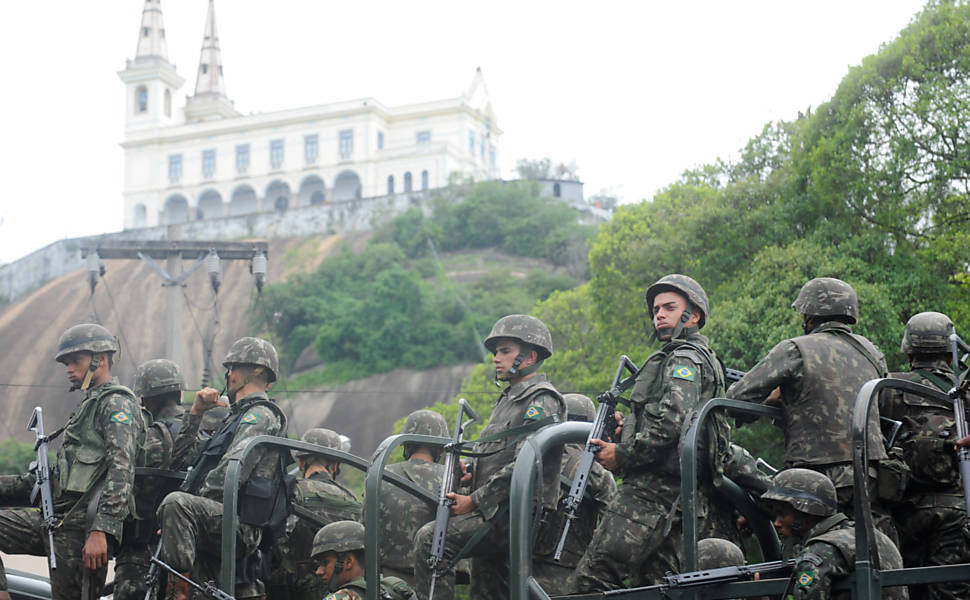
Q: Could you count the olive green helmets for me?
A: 13